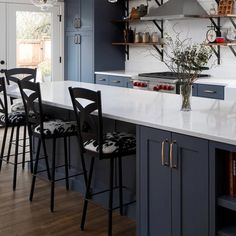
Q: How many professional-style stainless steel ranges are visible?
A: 1